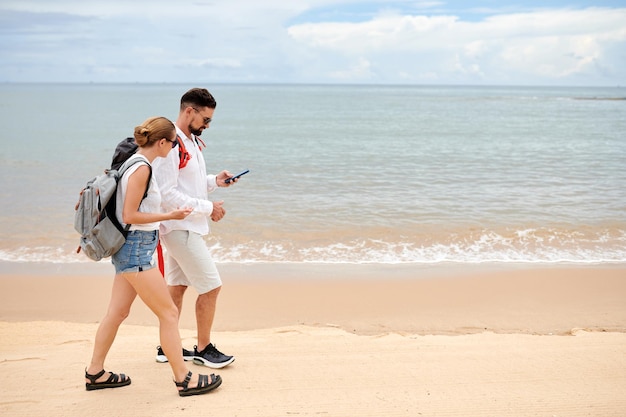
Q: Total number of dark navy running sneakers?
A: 2